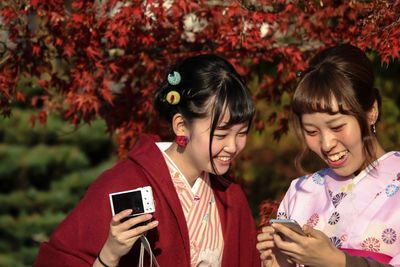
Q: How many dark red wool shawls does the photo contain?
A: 1